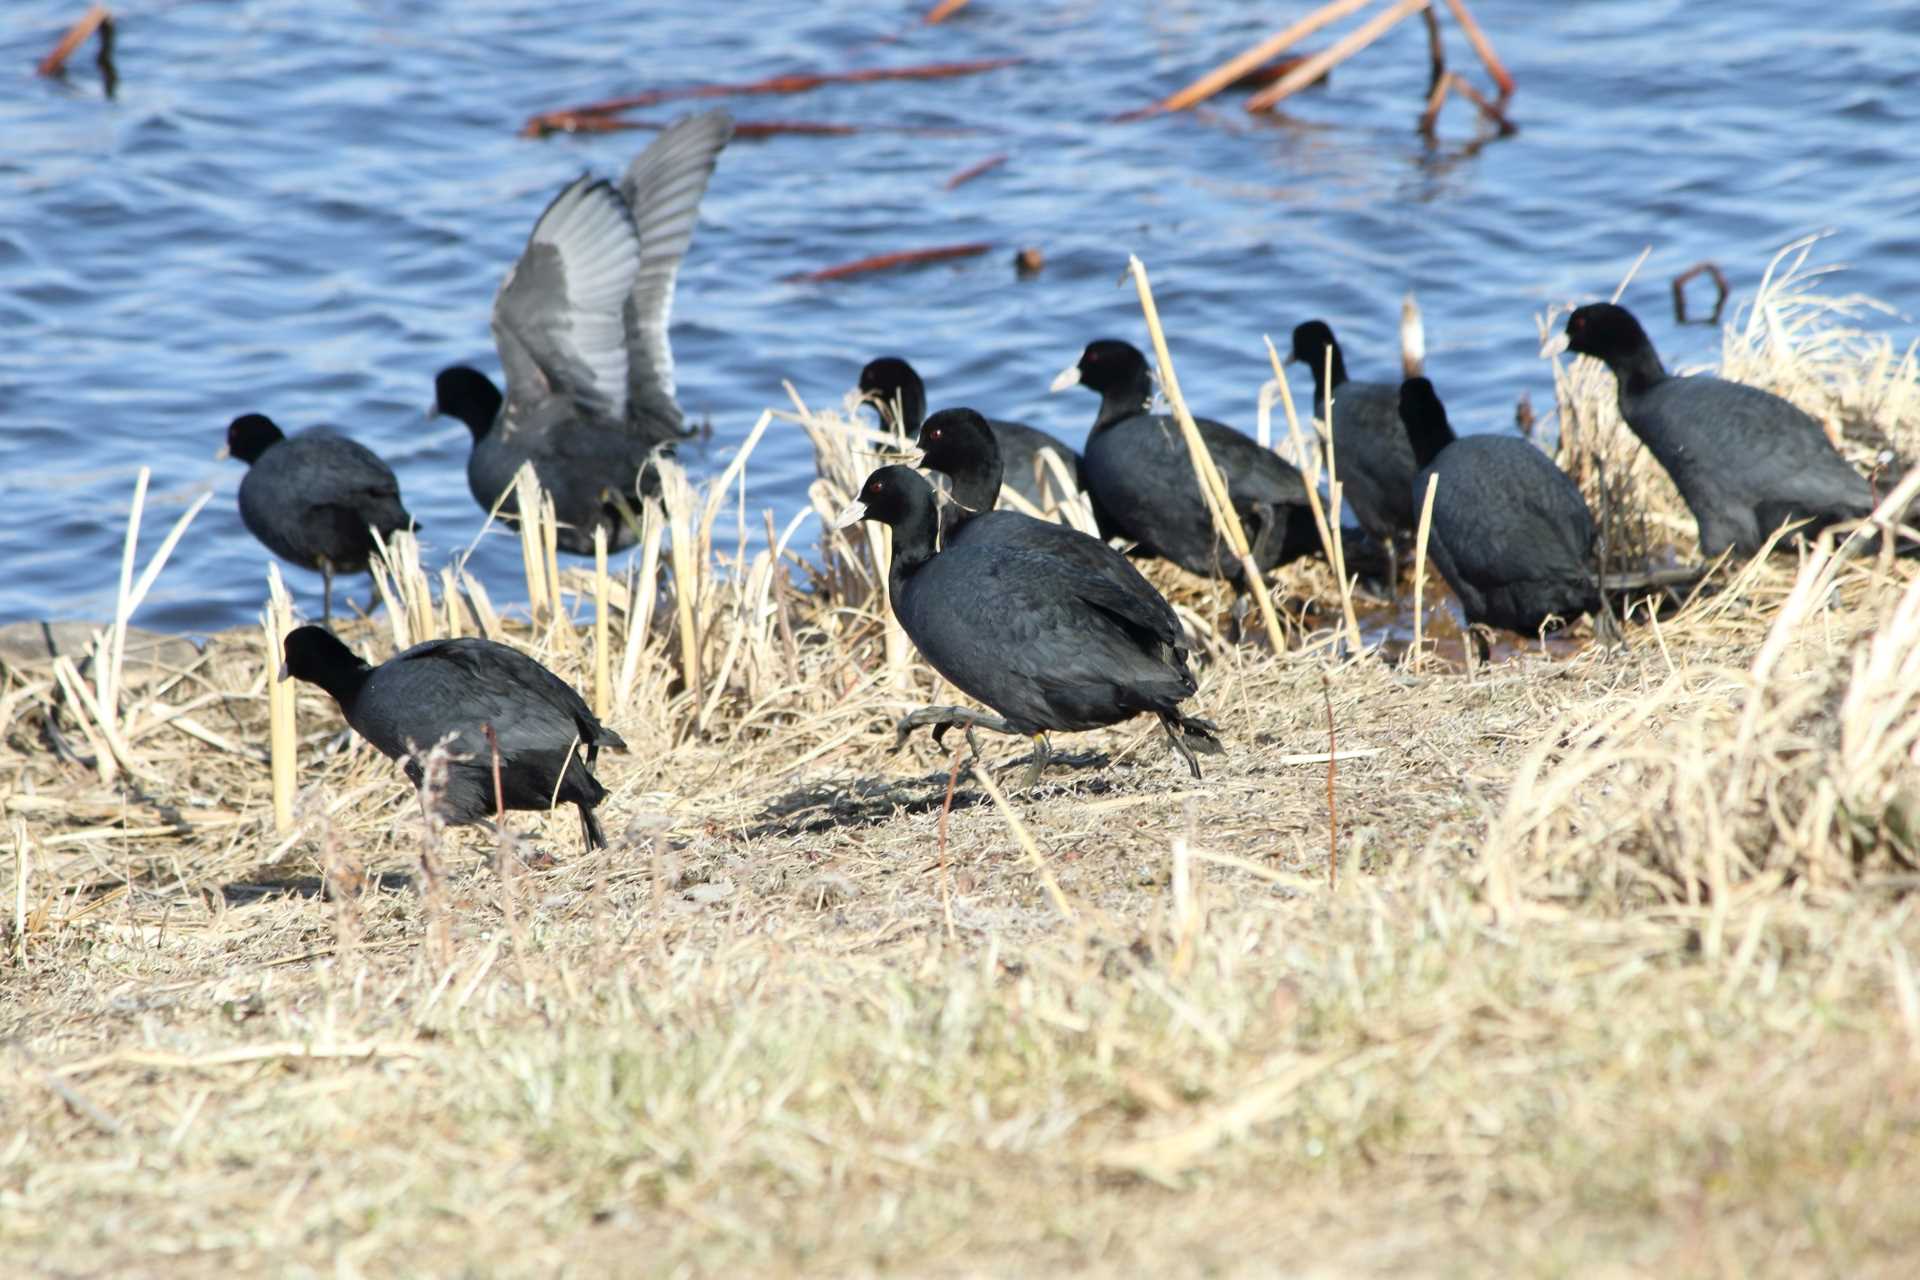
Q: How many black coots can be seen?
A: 10